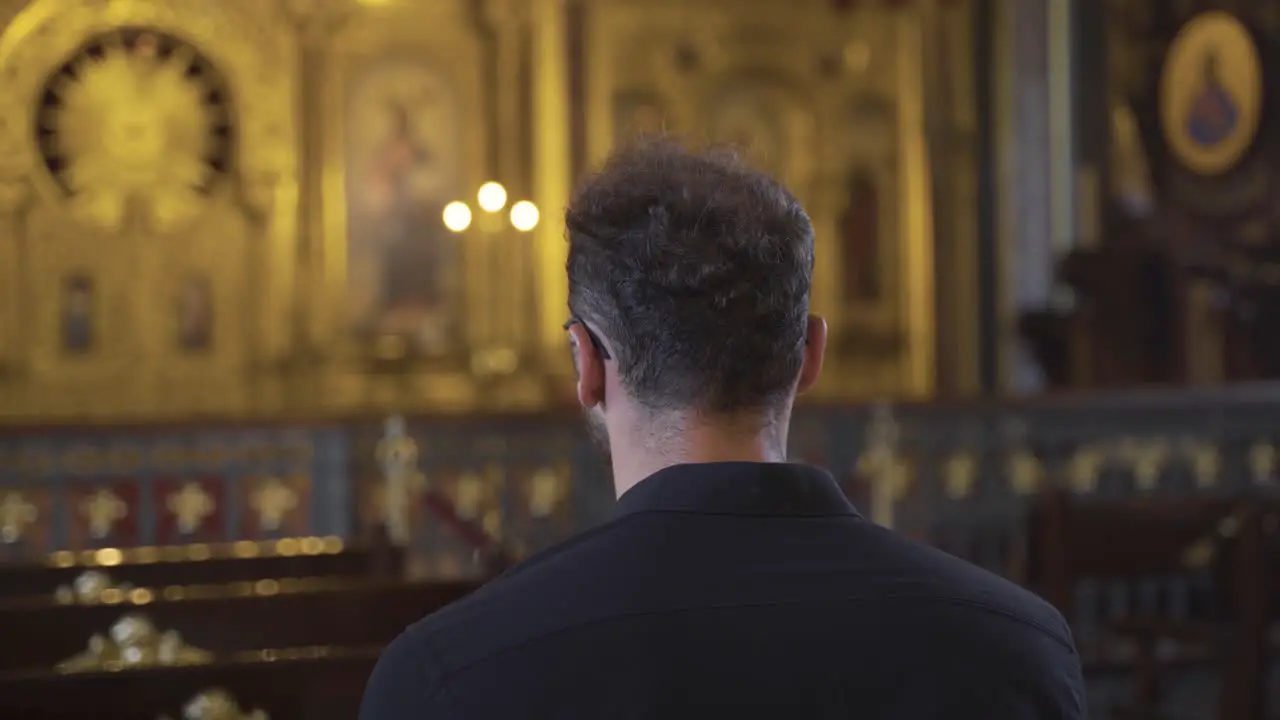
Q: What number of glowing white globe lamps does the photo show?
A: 3